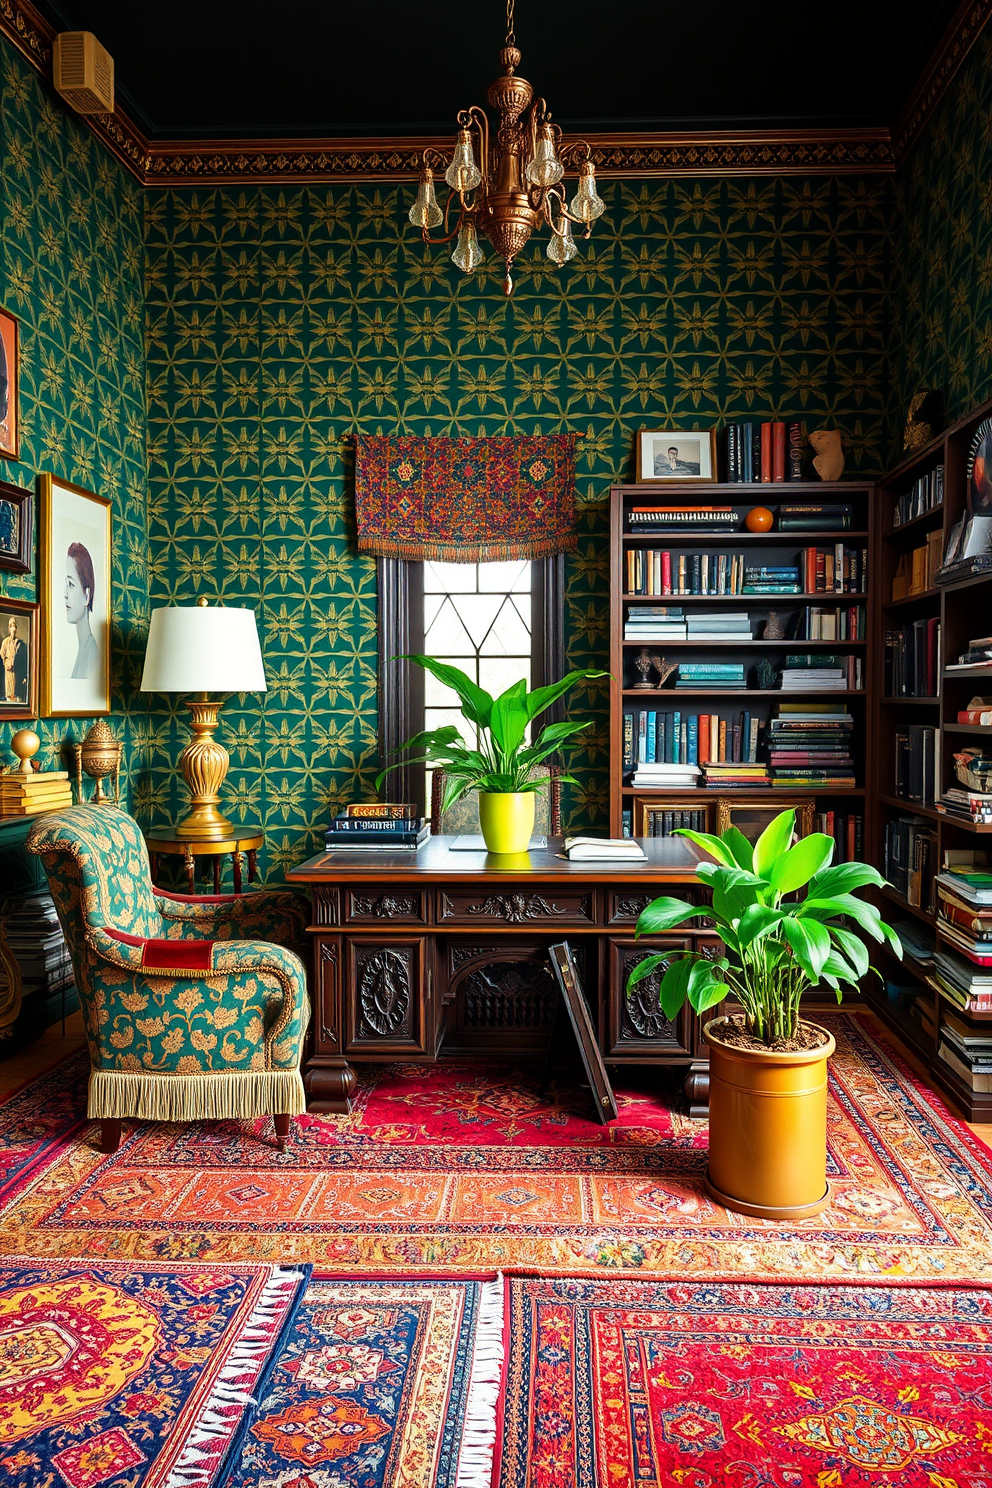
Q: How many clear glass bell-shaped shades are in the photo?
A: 6